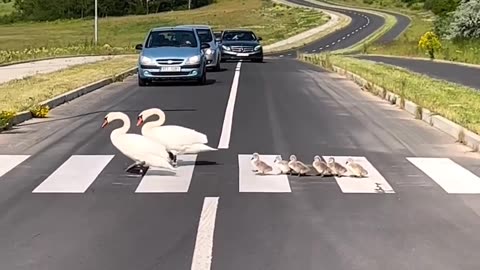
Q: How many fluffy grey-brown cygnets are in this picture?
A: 6